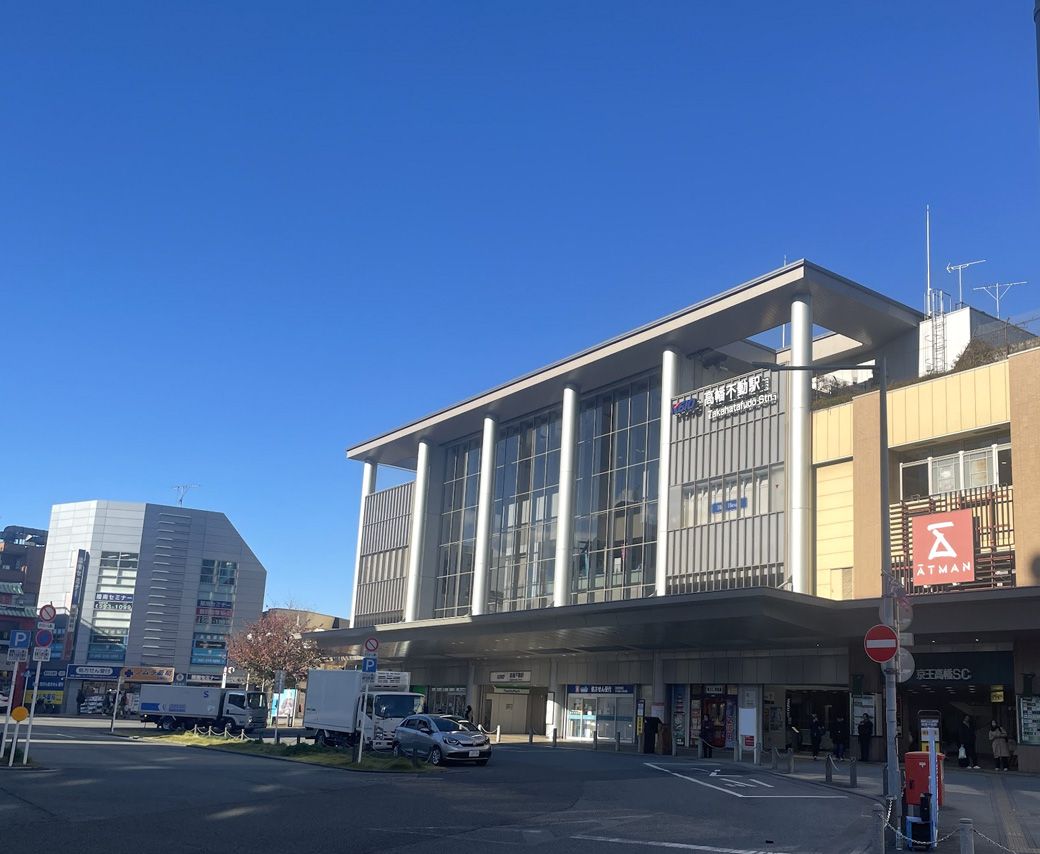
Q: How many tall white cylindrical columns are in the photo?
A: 6